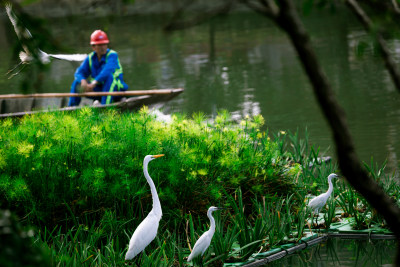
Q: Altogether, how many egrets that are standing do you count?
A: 3